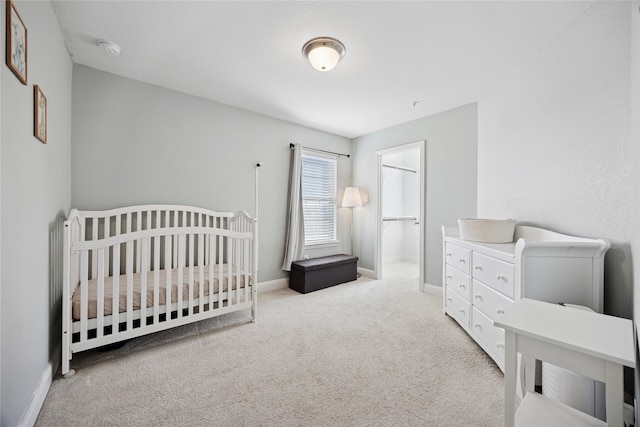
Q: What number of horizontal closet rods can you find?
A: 2